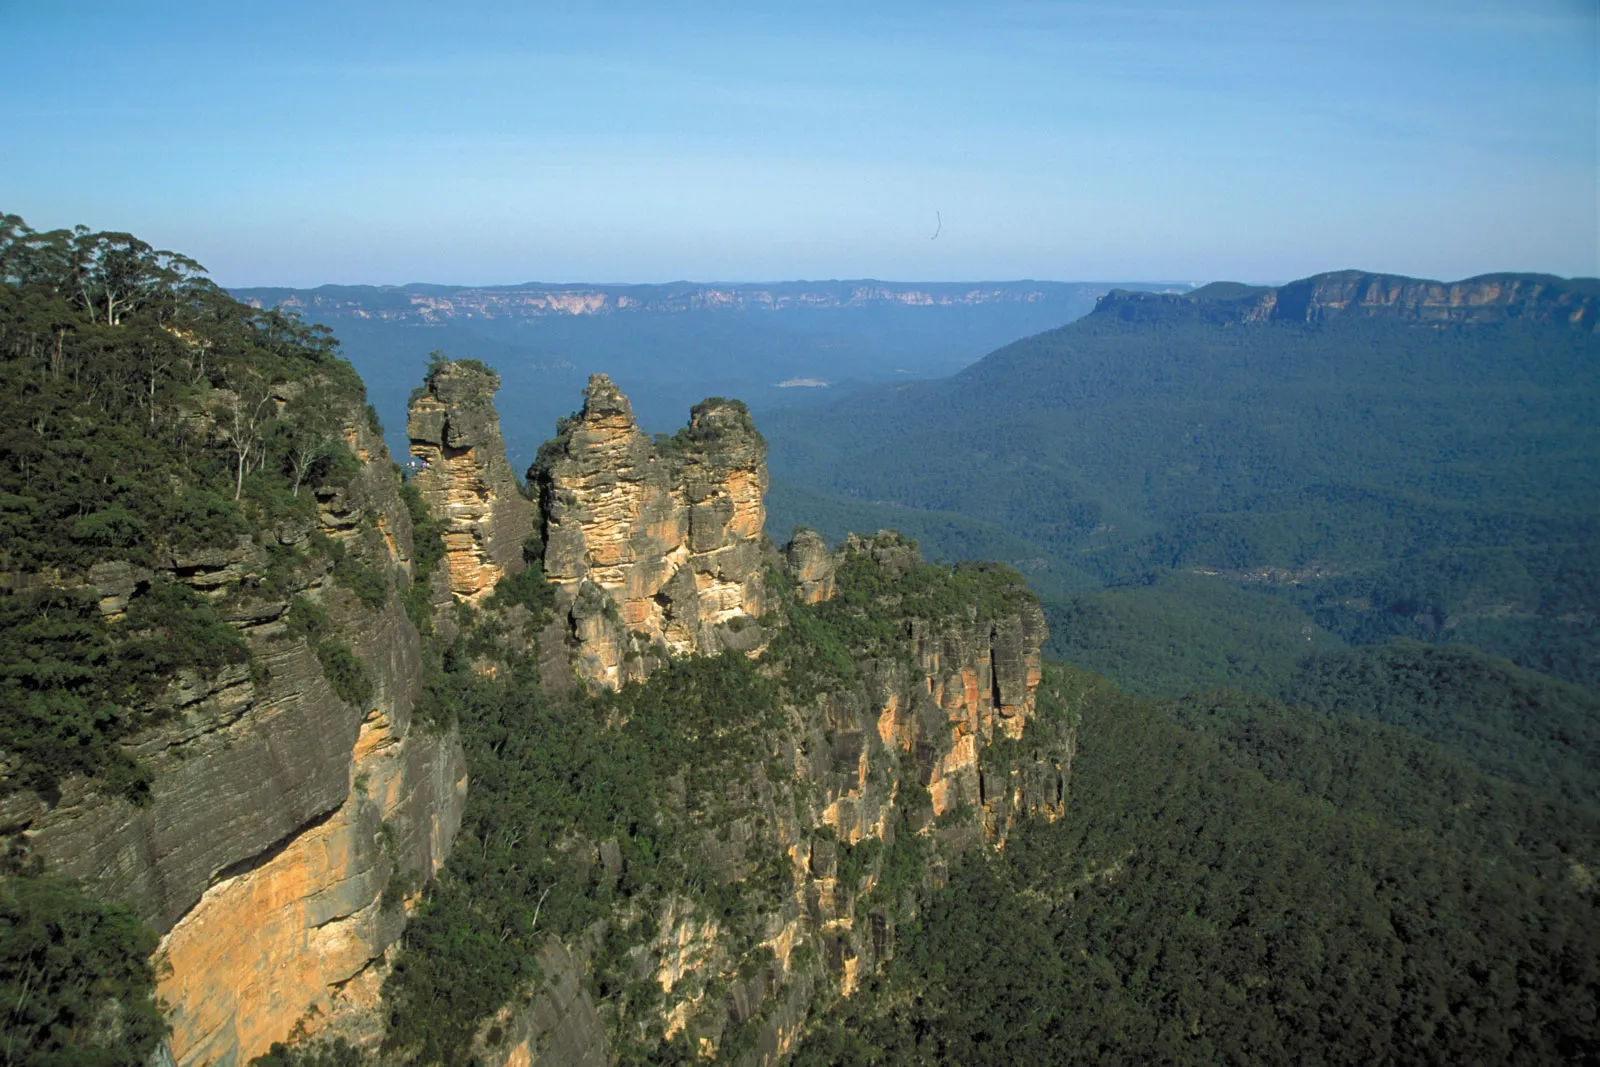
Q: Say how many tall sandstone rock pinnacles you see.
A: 3